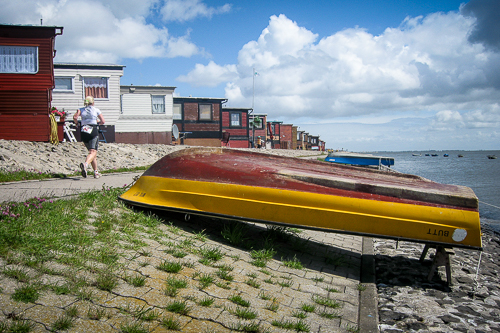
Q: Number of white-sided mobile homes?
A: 2